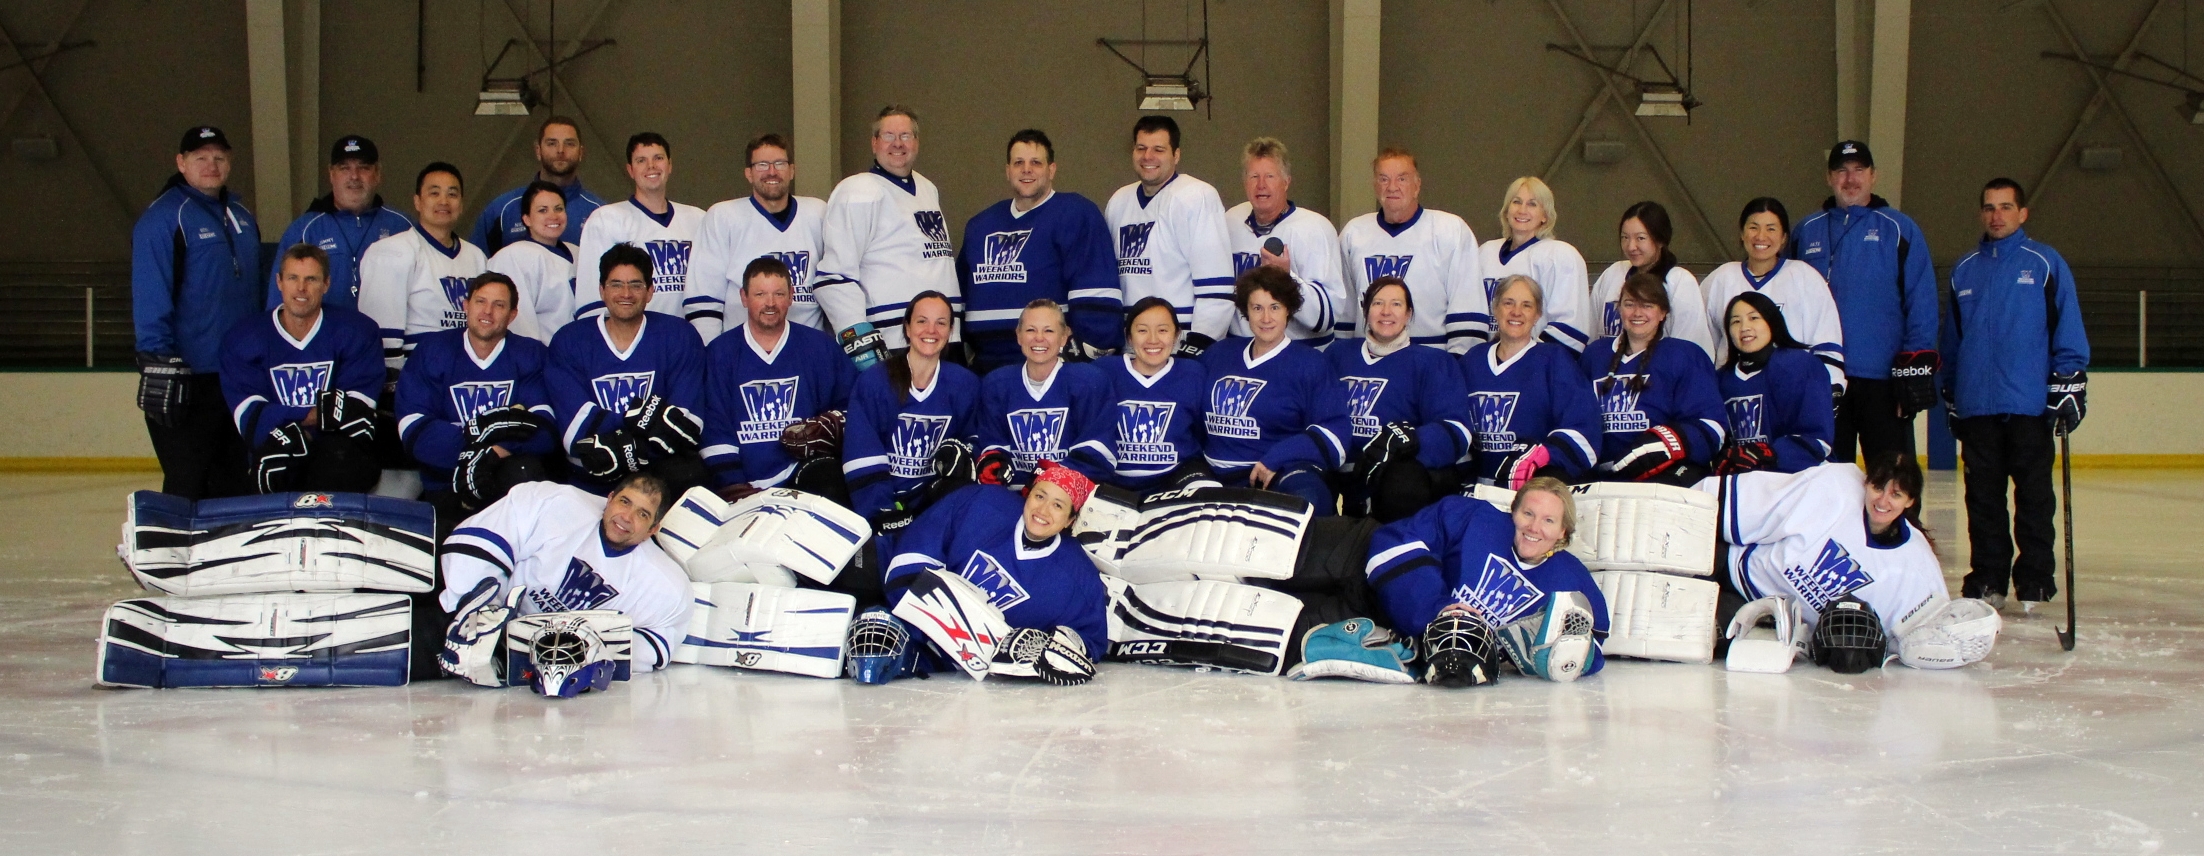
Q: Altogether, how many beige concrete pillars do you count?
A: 4